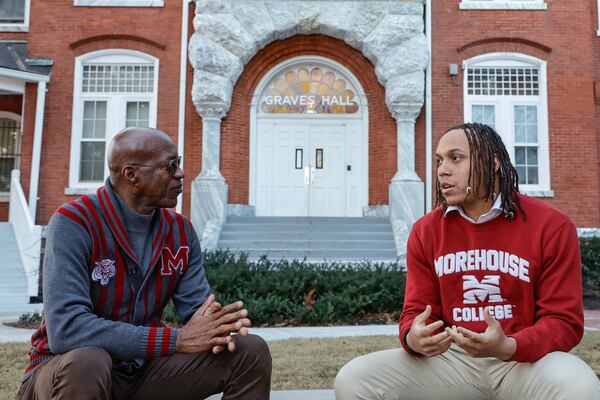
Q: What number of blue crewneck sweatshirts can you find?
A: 0